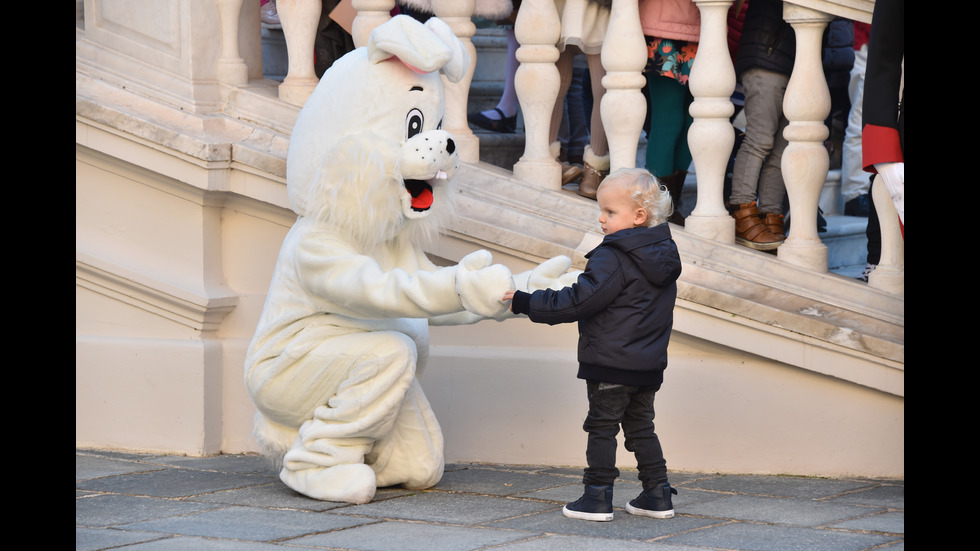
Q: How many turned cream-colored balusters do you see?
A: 9